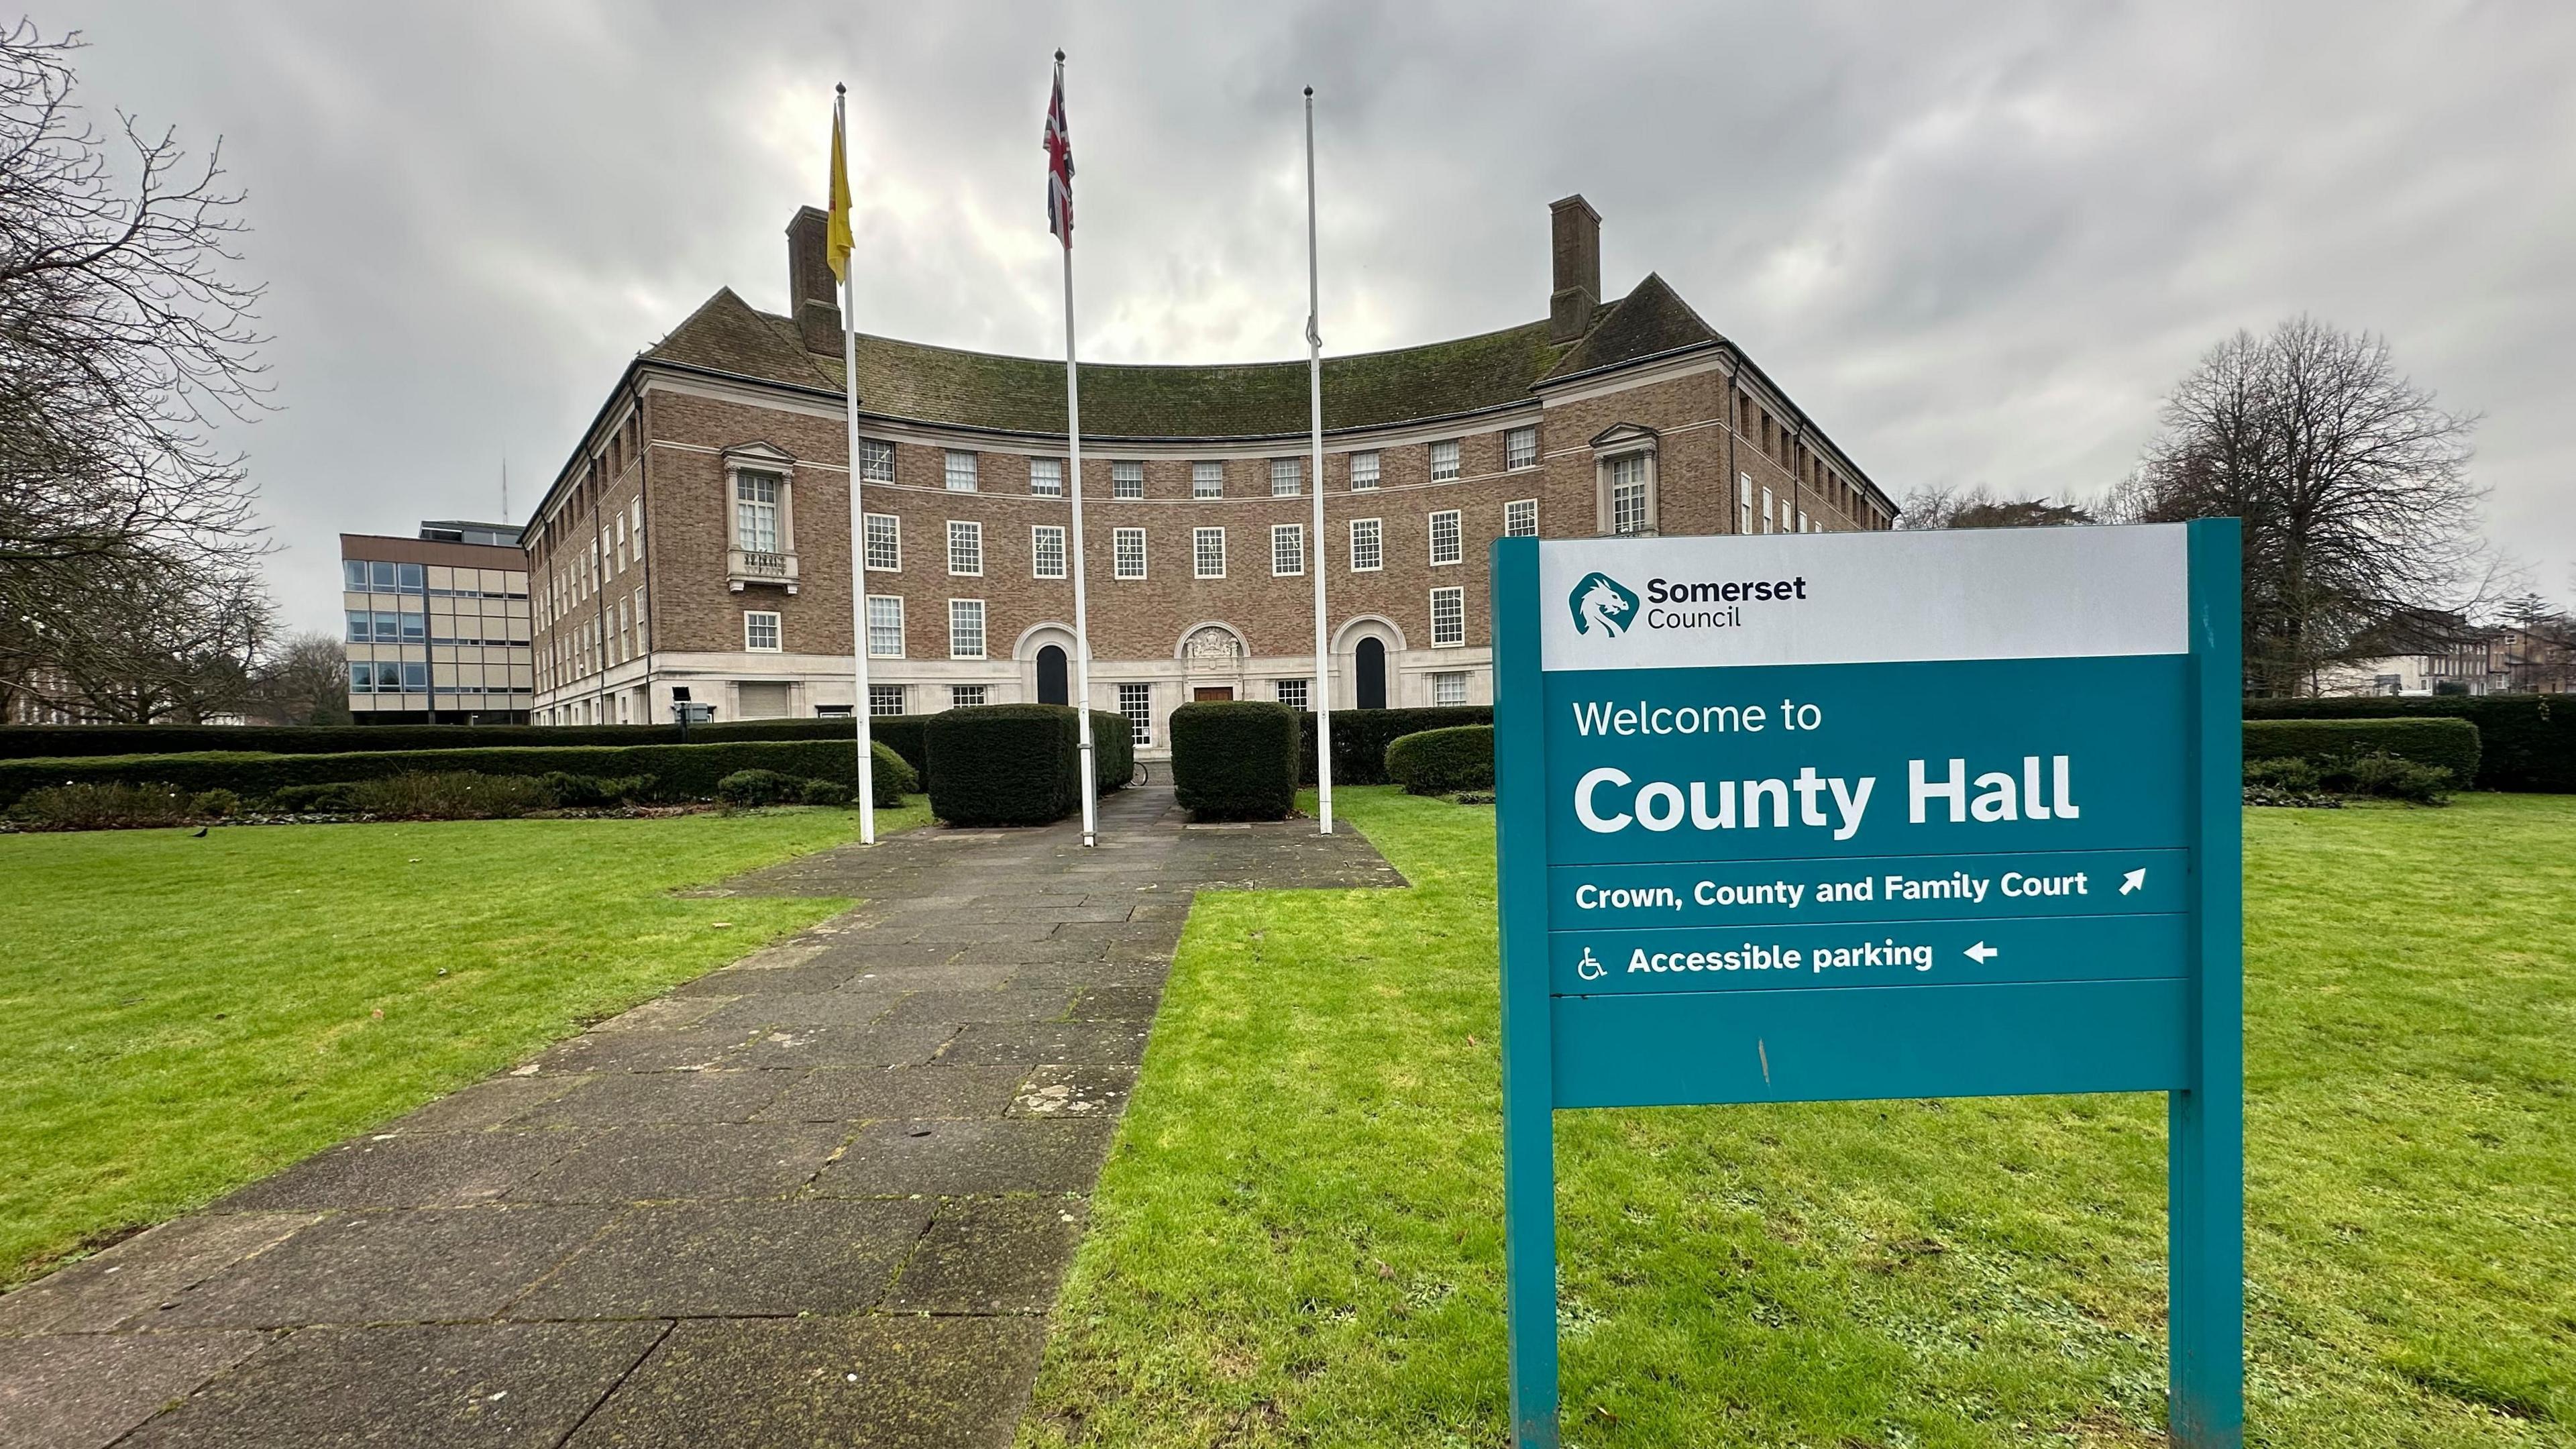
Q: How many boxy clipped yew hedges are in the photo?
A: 2